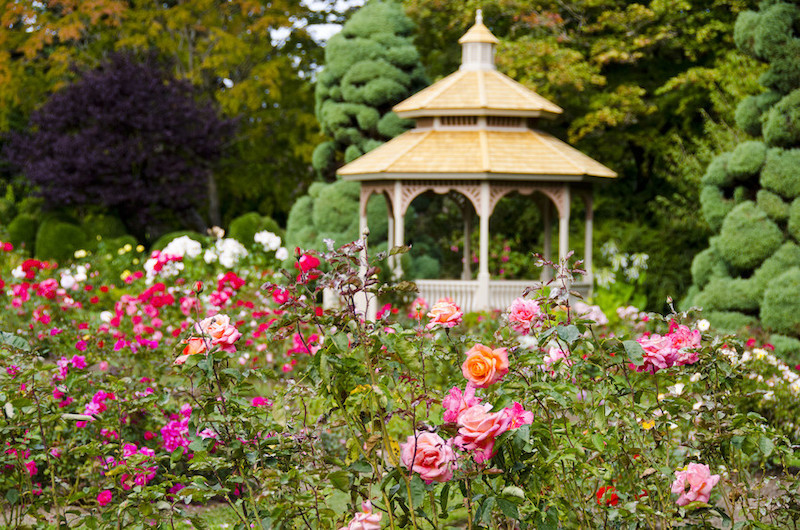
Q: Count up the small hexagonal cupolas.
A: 1